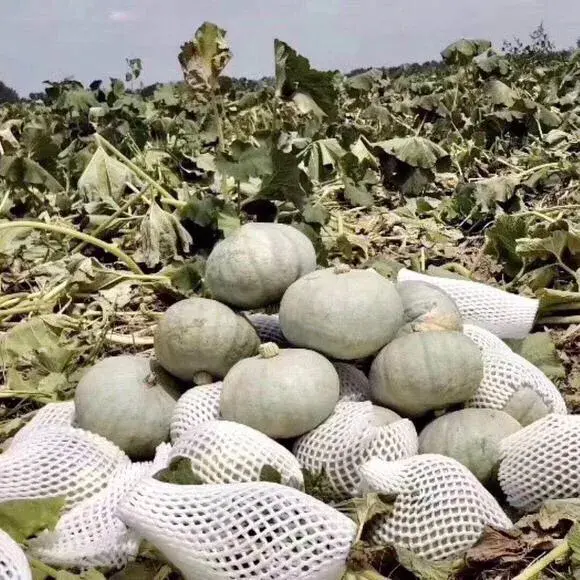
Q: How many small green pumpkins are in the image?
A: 8